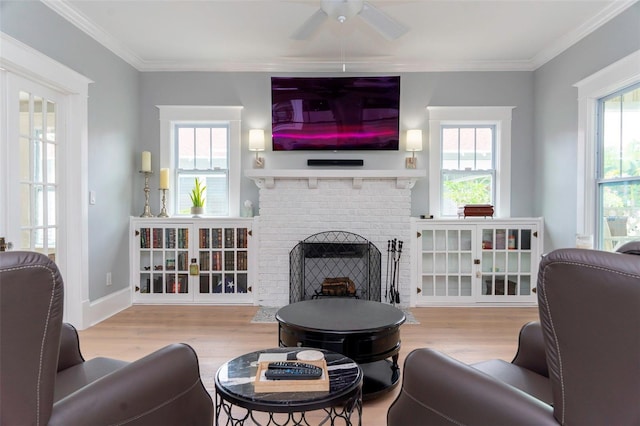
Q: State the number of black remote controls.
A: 2